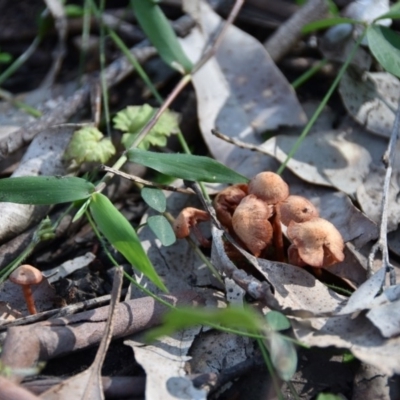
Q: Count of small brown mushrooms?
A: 7